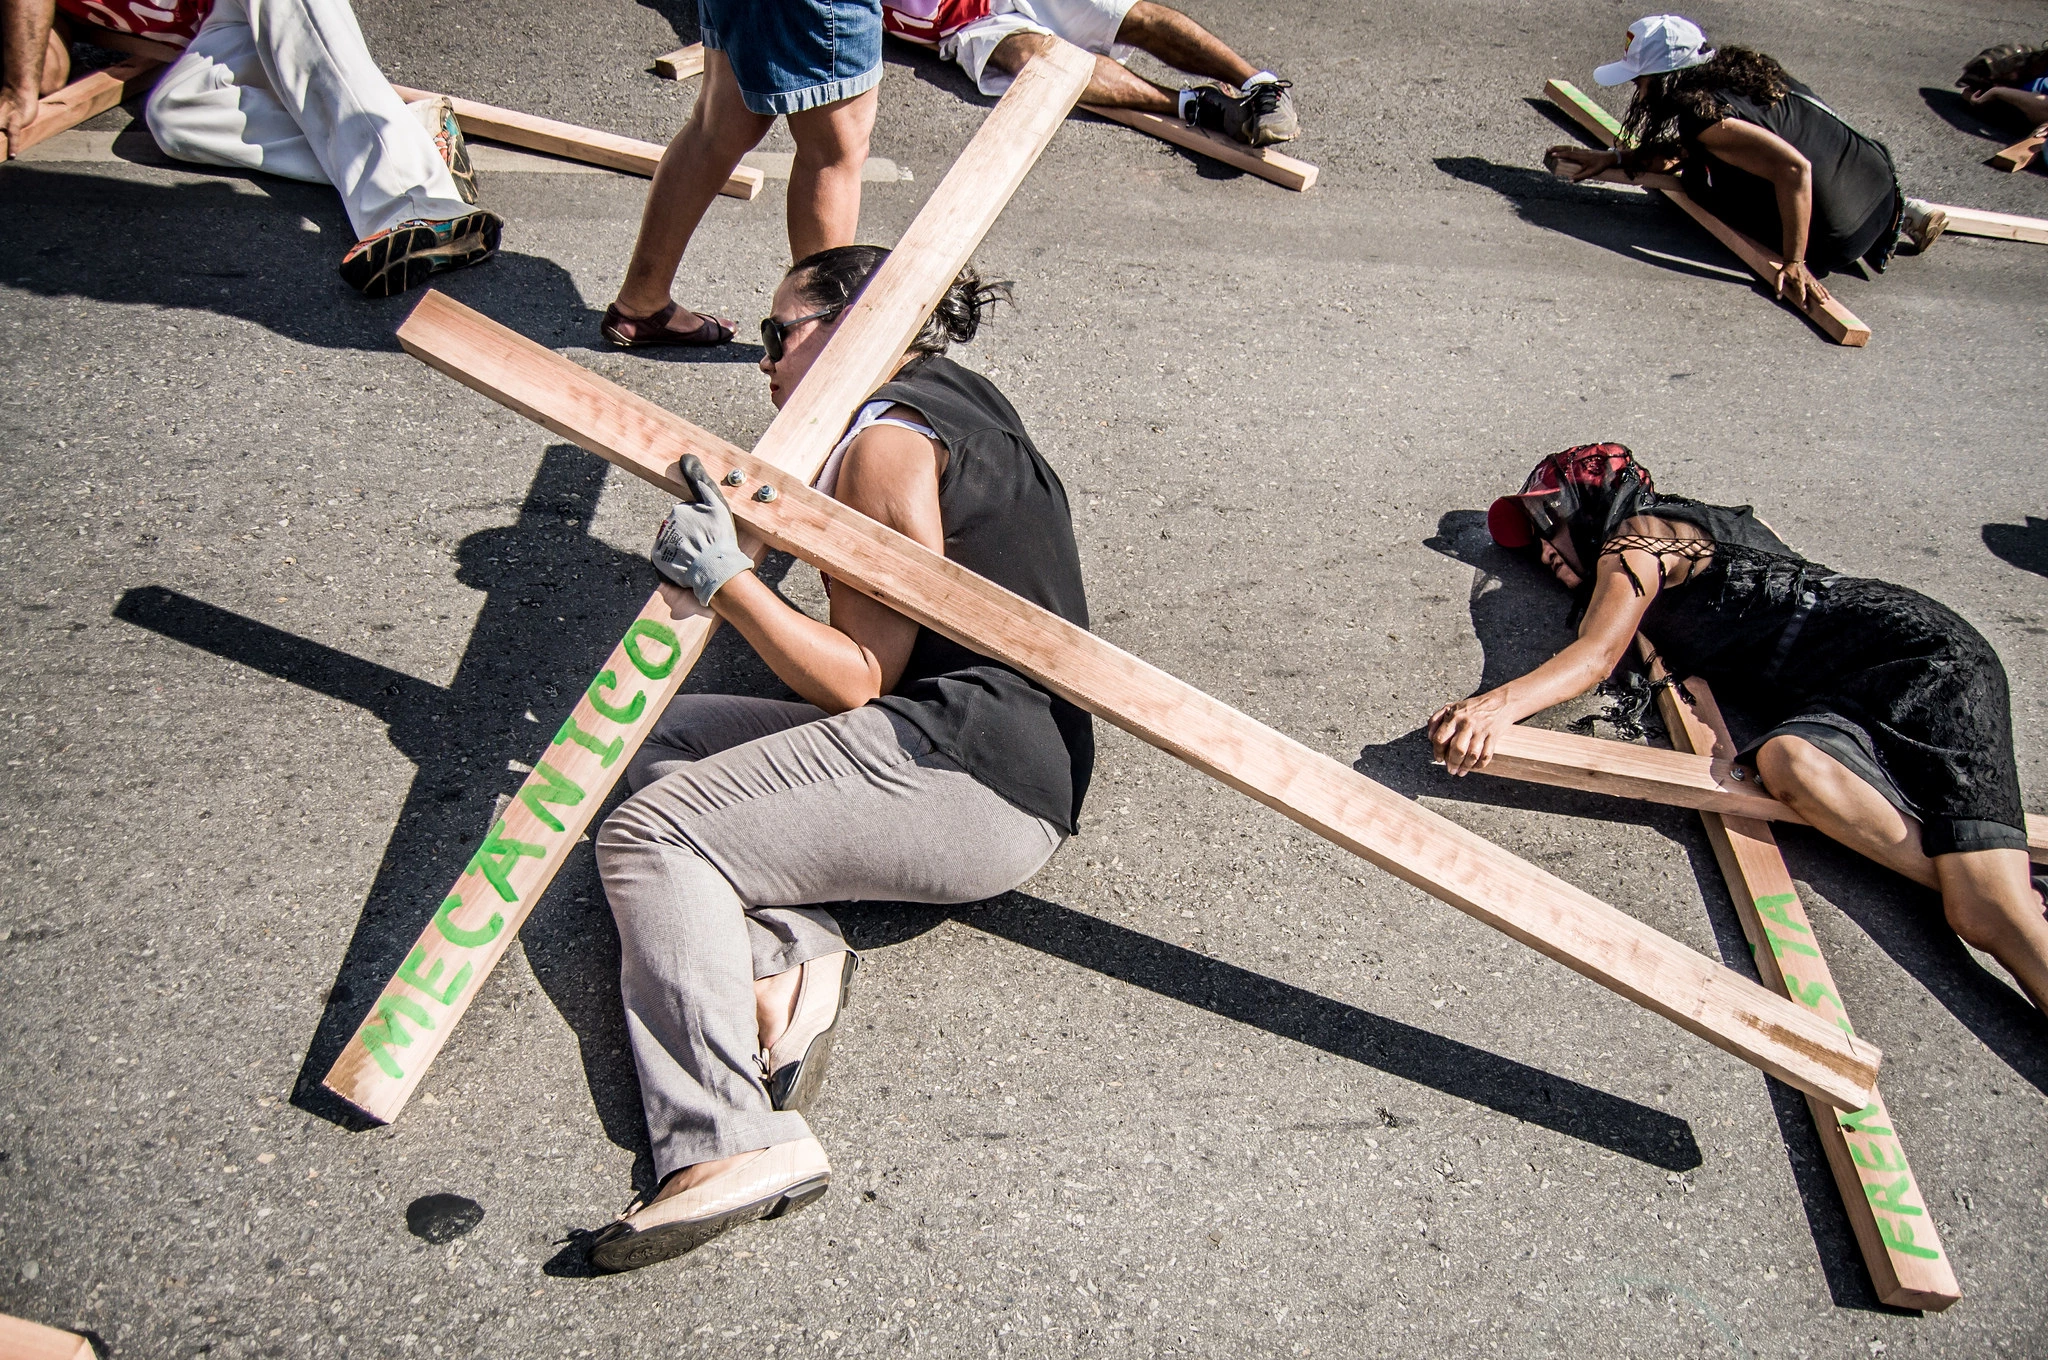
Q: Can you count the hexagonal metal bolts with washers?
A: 4